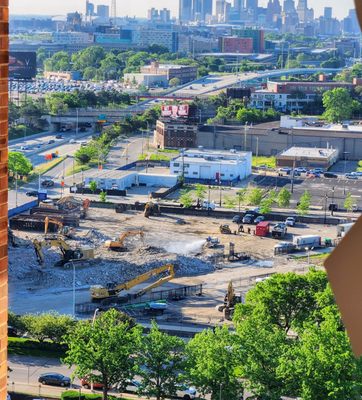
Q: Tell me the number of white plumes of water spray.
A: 1